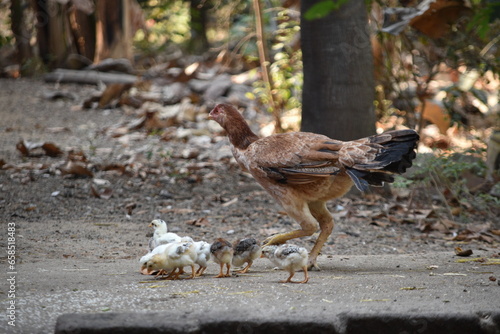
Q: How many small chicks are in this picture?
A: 7